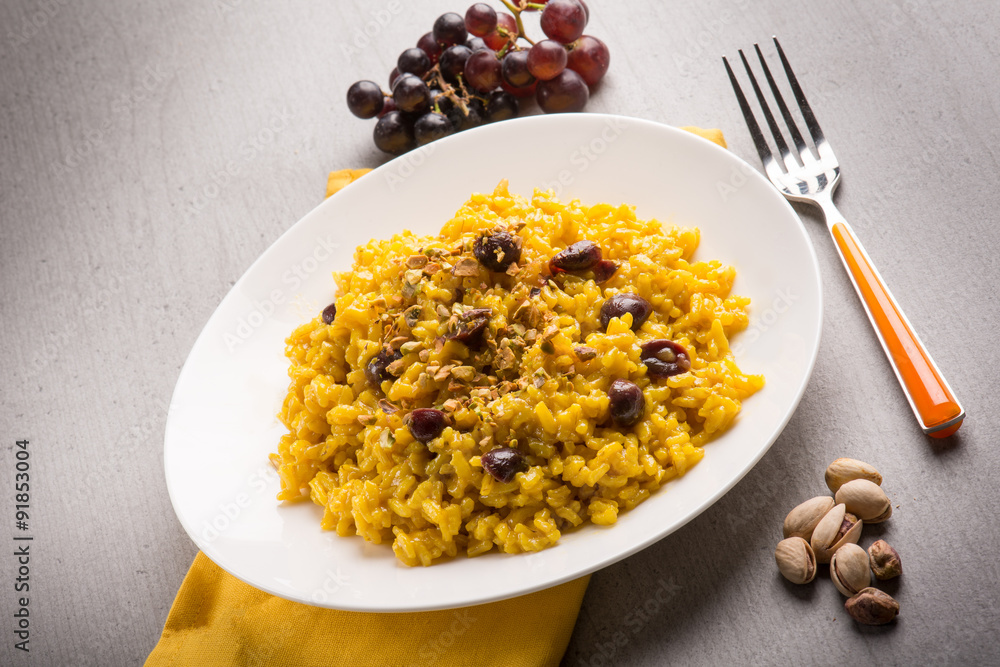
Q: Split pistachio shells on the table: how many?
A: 4